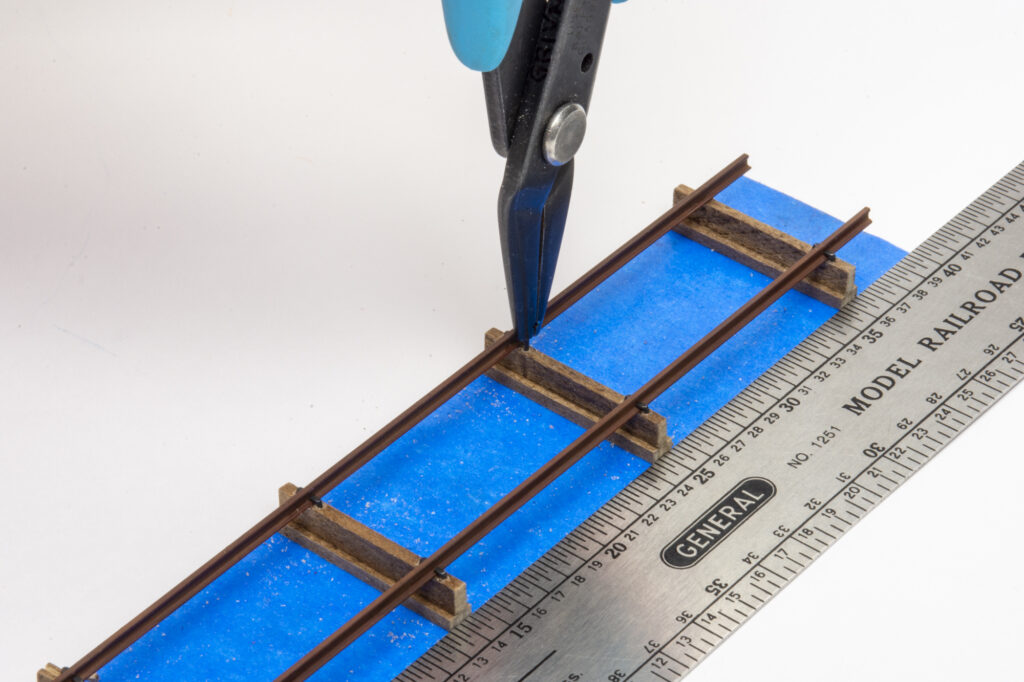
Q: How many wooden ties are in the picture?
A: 4